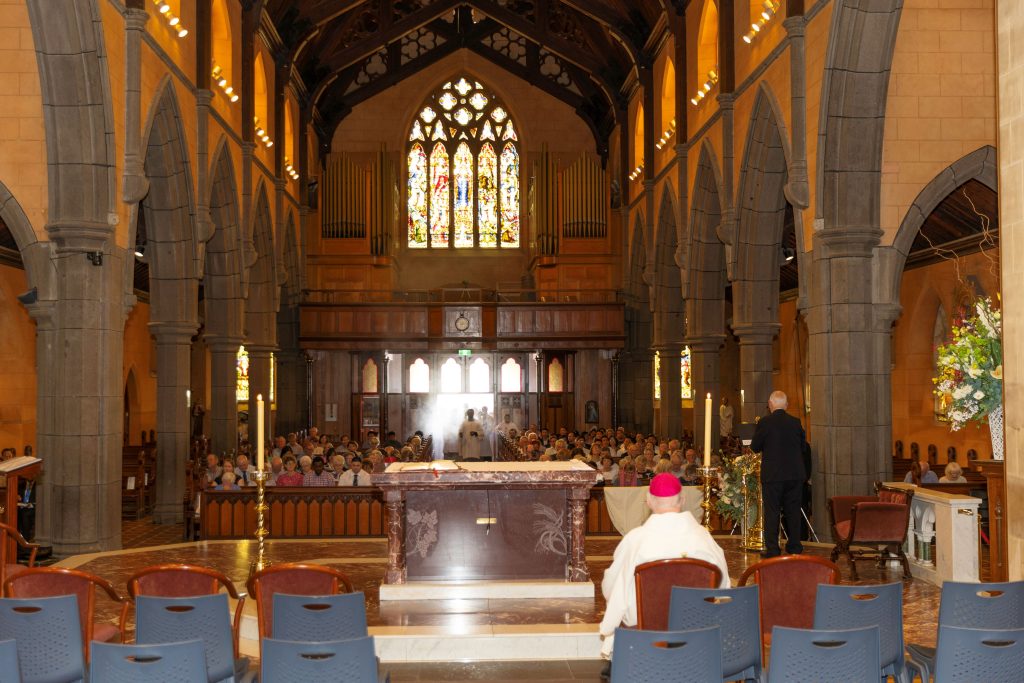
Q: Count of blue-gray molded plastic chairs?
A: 12